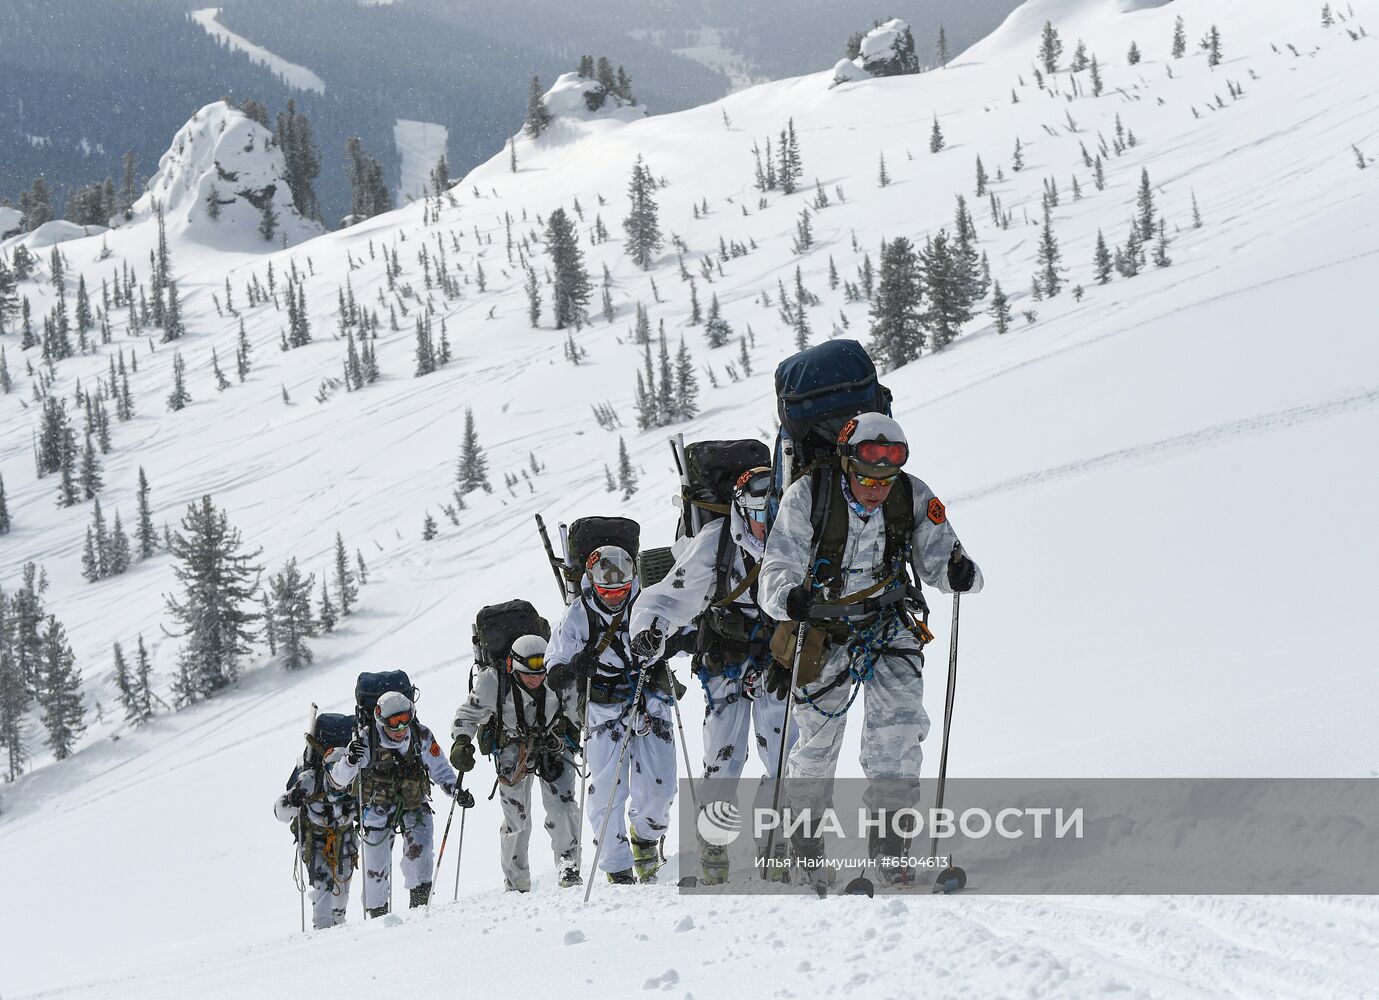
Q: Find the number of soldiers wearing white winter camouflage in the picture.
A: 6